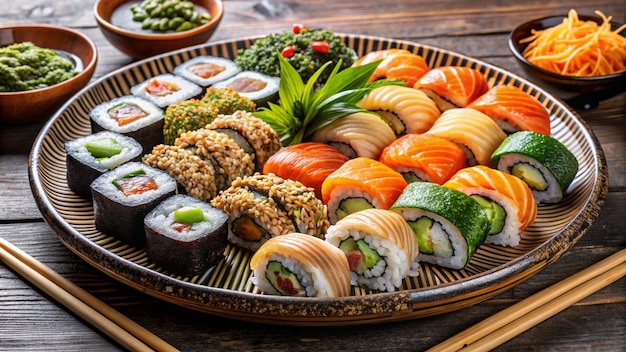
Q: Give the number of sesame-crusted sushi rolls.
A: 5